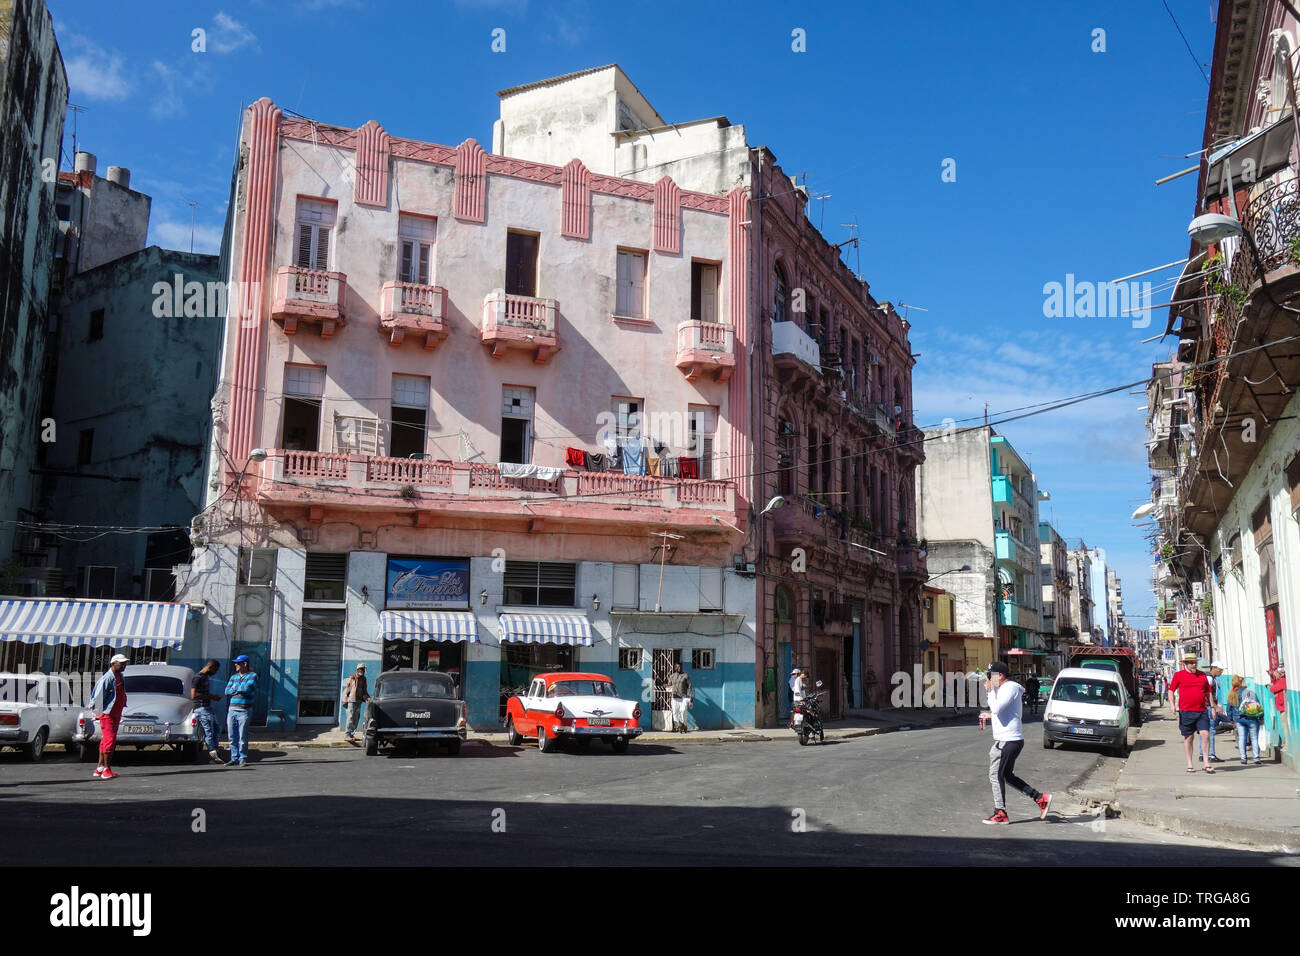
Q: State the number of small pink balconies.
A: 4